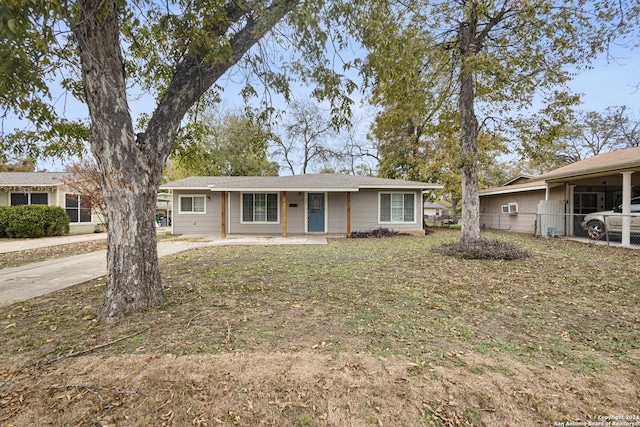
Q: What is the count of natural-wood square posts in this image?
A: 3